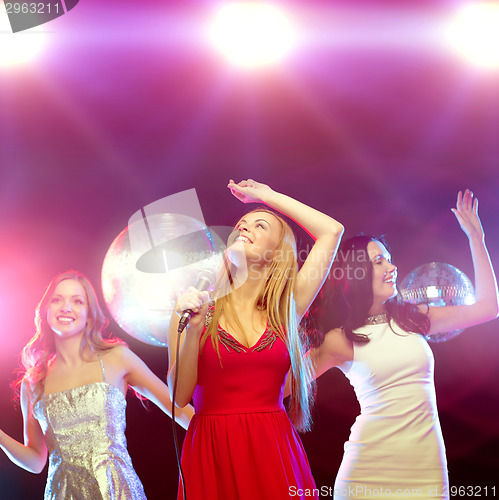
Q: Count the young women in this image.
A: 3